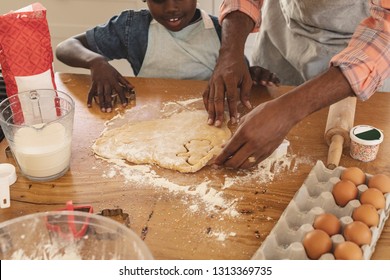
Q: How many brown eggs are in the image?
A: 9